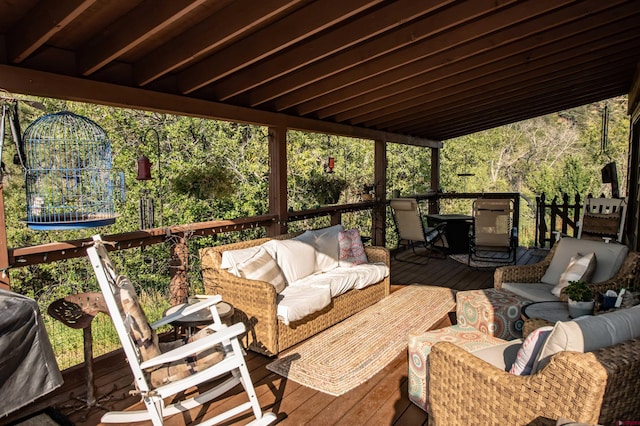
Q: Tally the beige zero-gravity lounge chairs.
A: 2